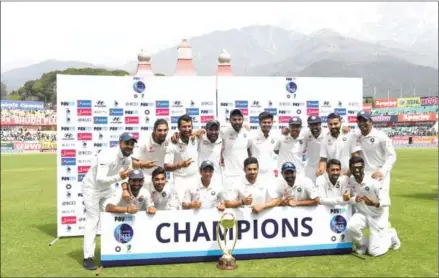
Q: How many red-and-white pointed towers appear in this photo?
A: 3